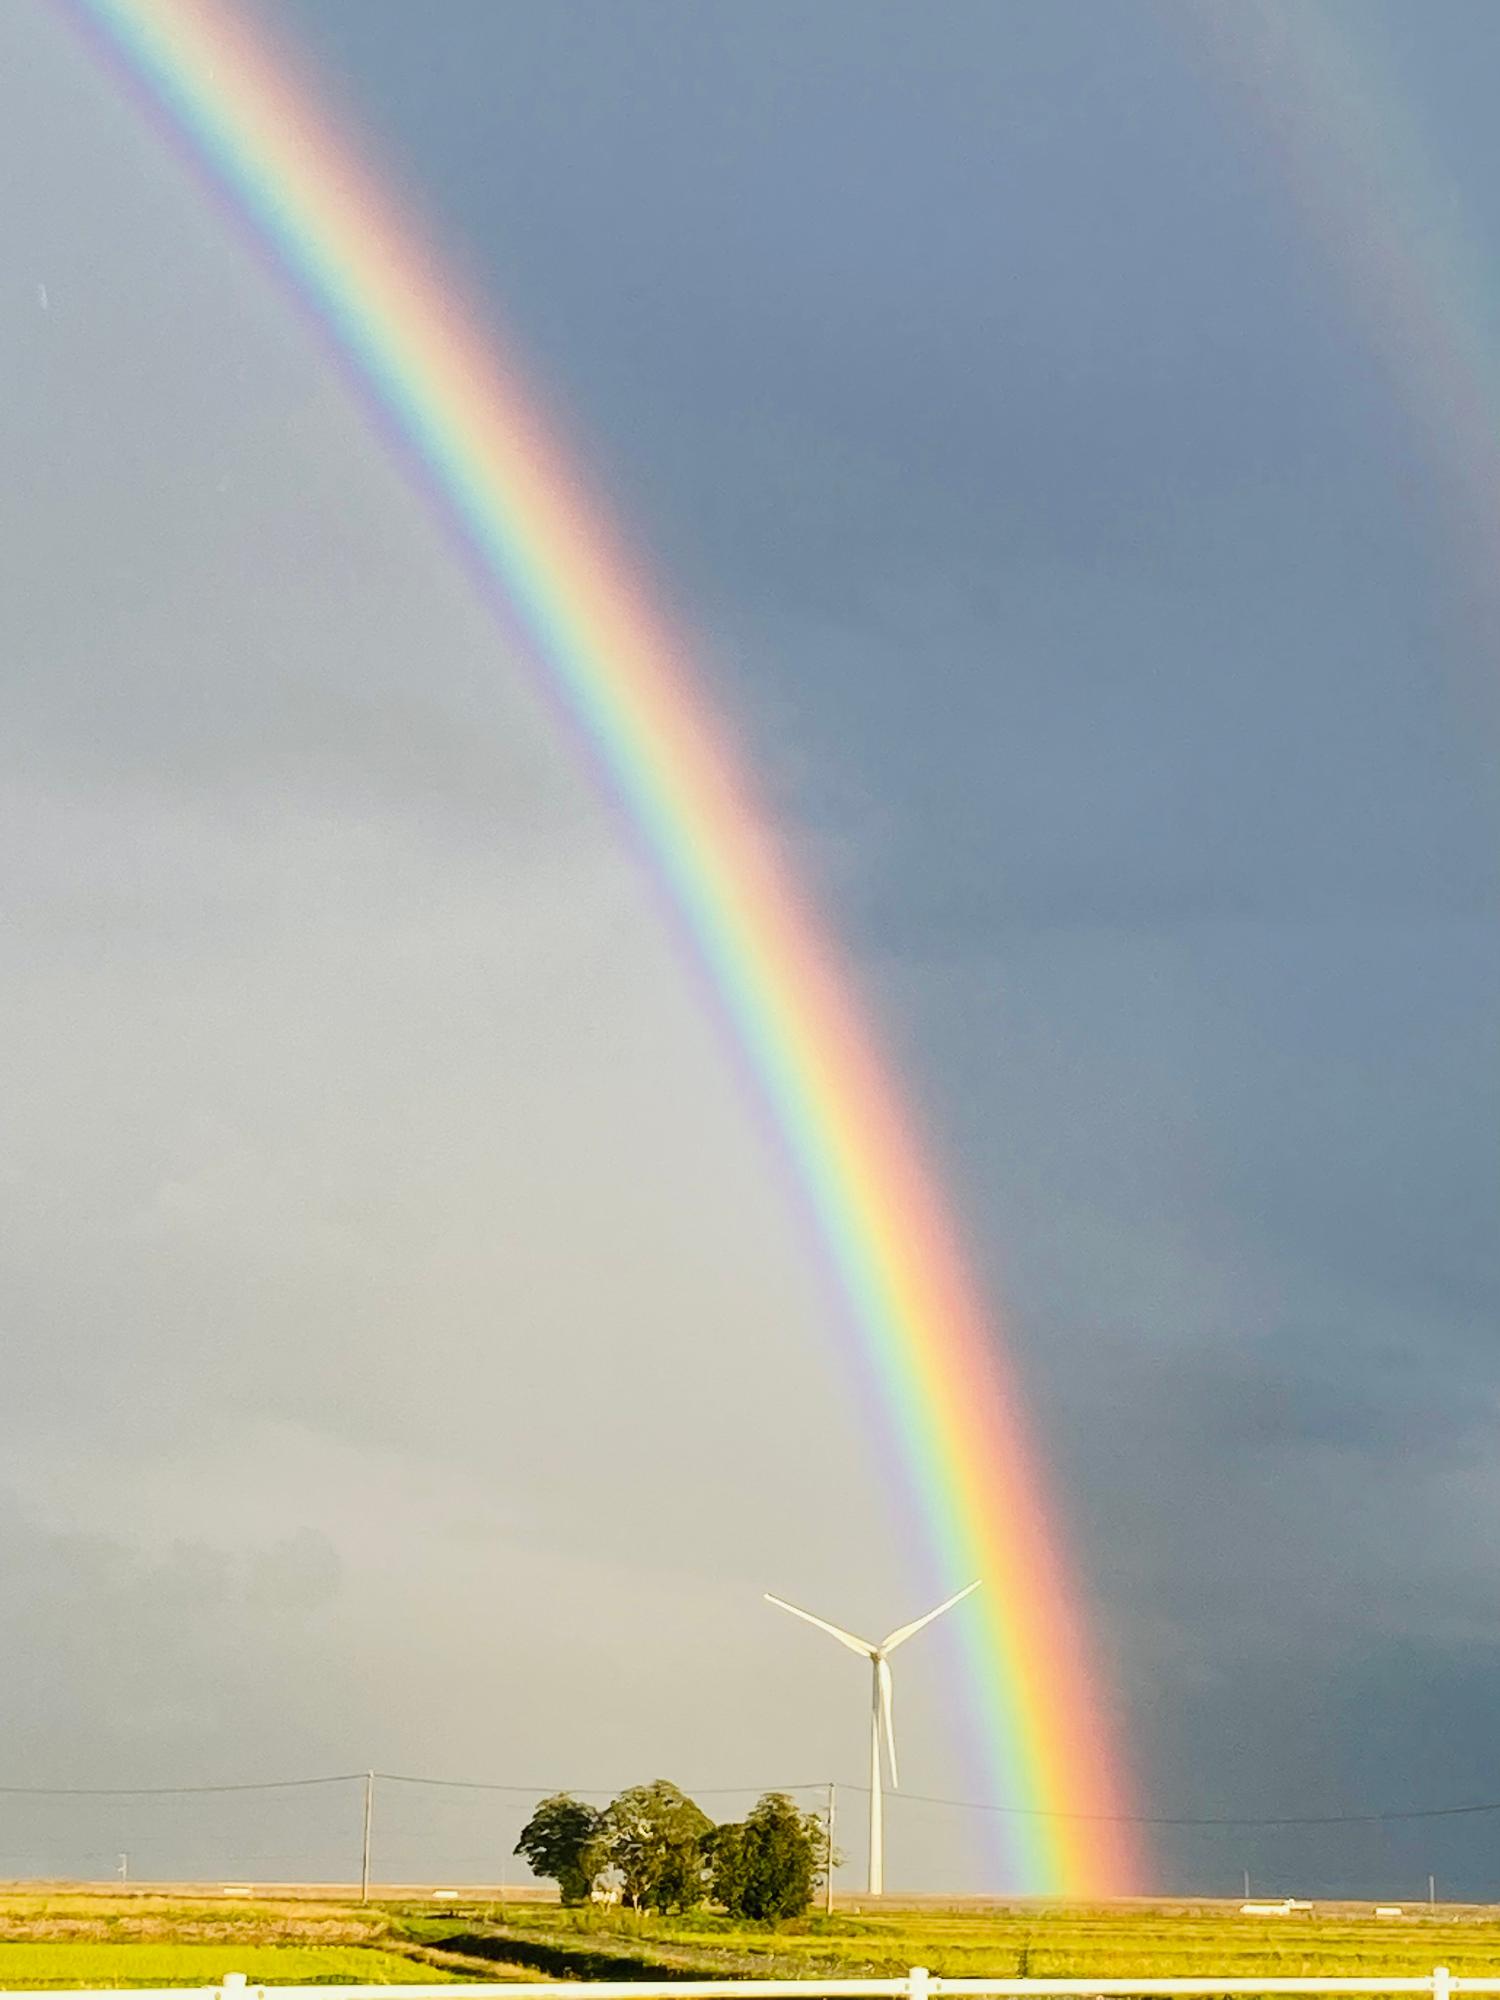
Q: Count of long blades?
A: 3